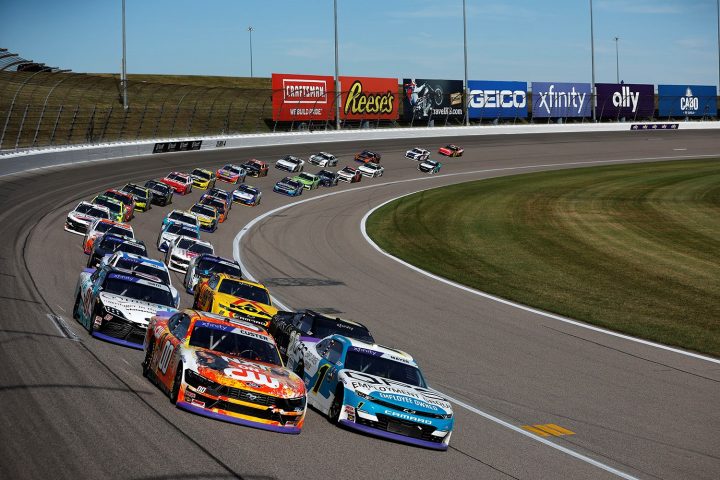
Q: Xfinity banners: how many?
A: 1